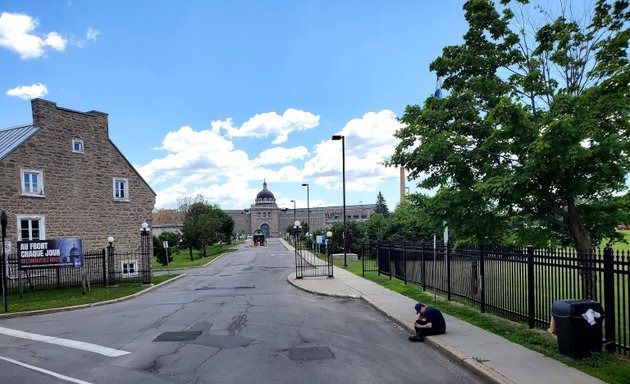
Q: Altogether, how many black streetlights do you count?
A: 3